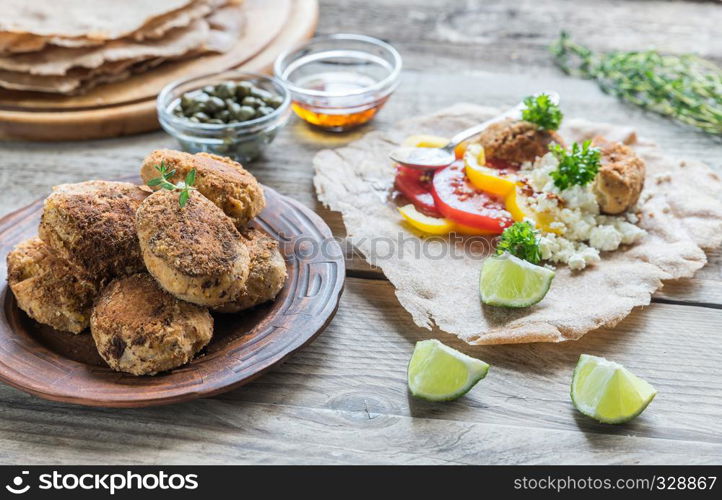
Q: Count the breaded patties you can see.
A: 8